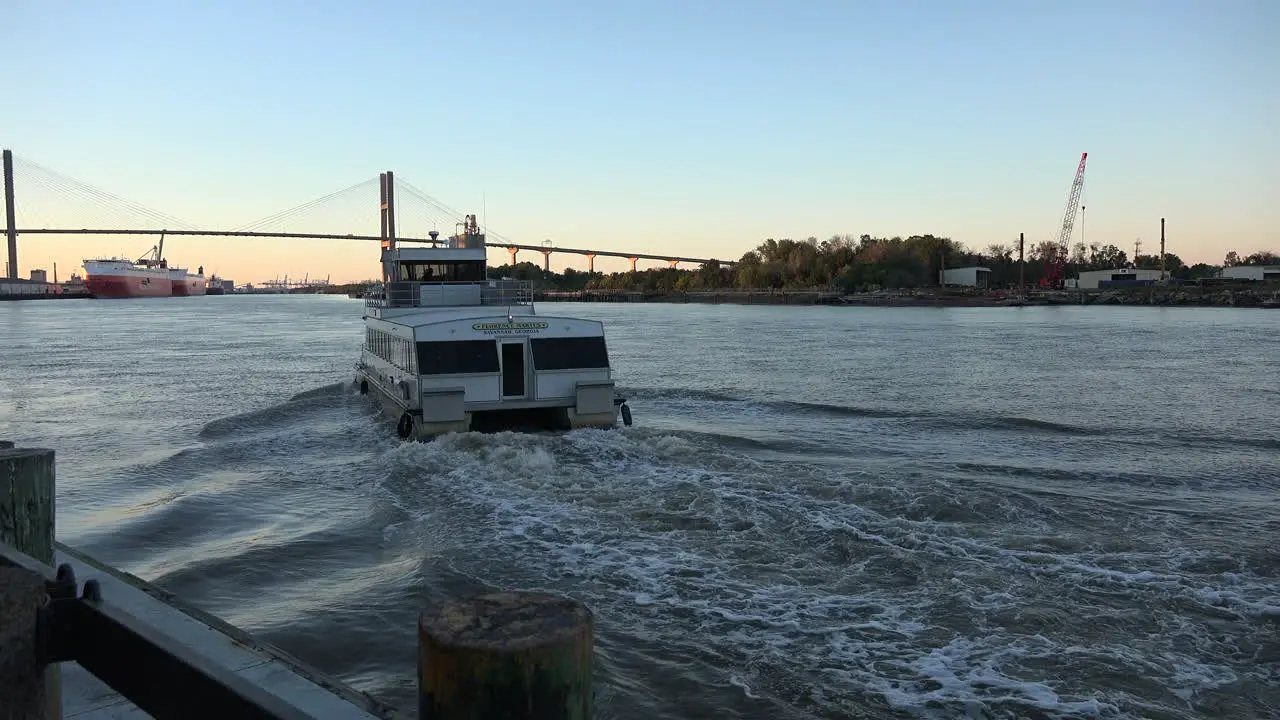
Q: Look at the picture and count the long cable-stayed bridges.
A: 1